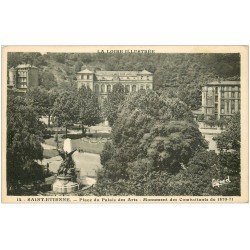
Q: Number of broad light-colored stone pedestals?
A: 1